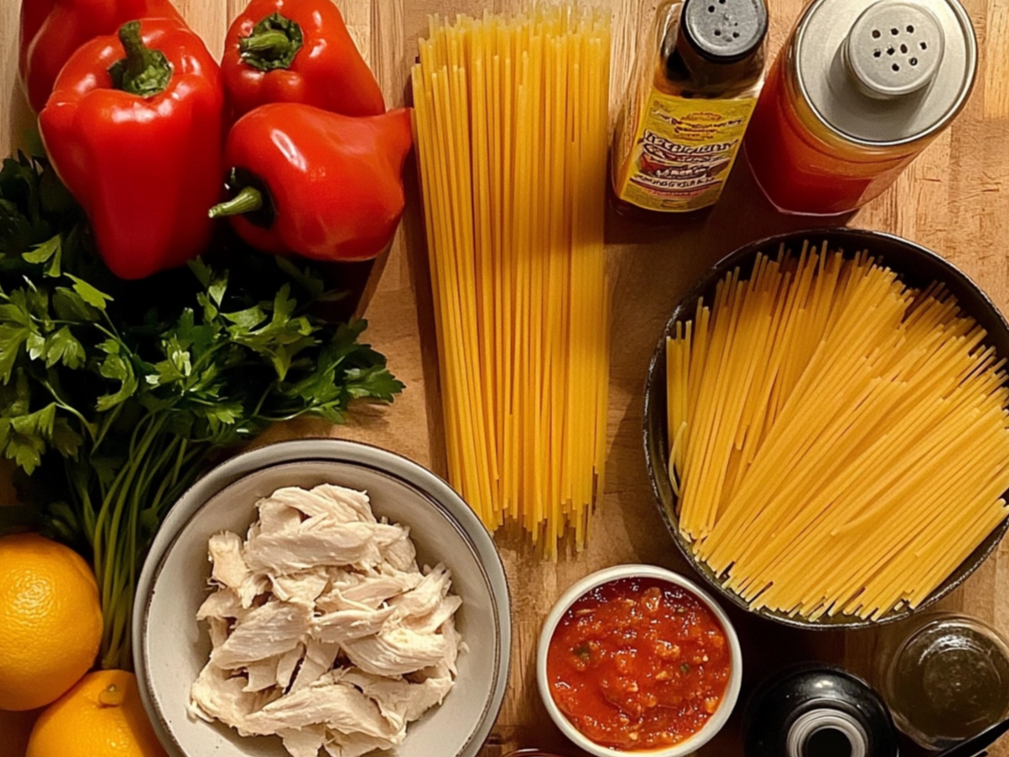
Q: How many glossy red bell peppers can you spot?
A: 4